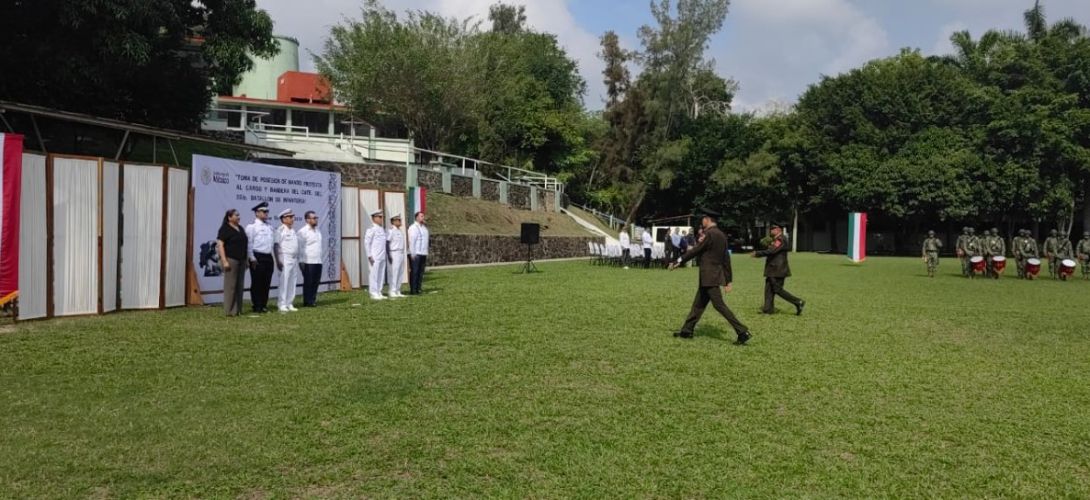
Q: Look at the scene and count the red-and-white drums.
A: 4